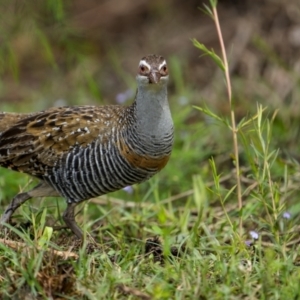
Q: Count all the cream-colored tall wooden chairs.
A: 0